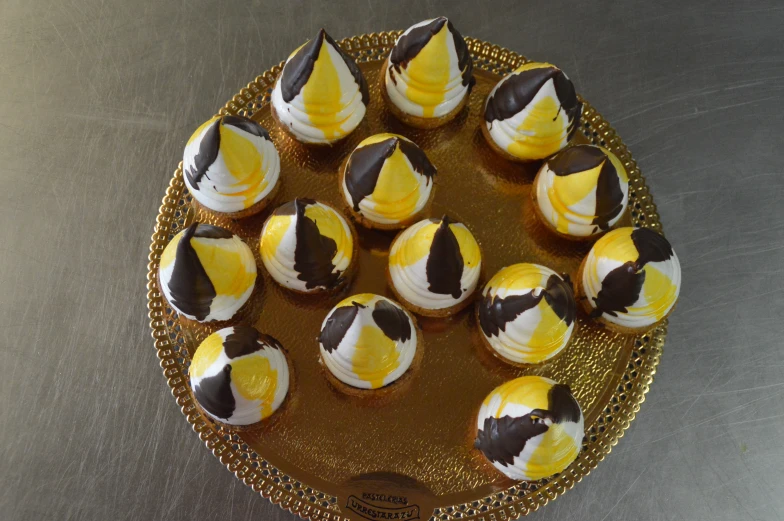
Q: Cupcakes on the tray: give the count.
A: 14